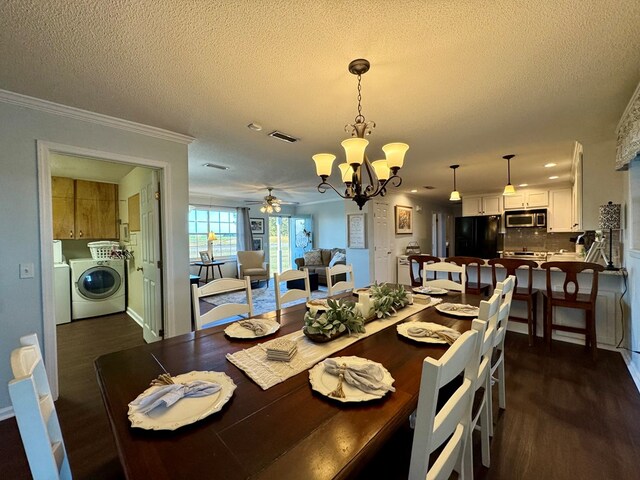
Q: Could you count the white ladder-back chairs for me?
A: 8